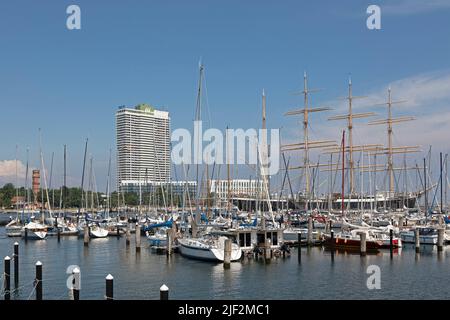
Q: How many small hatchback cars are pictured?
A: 0